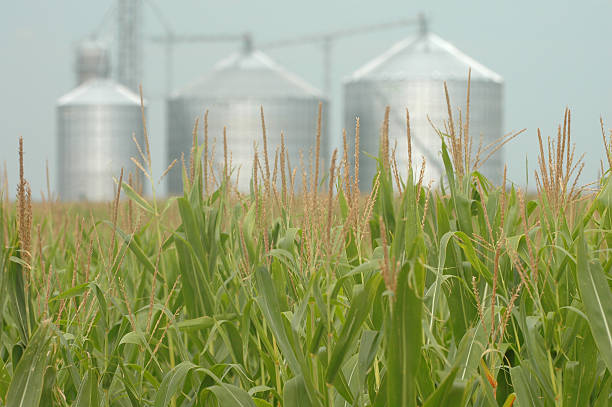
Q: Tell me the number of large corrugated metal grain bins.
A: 3